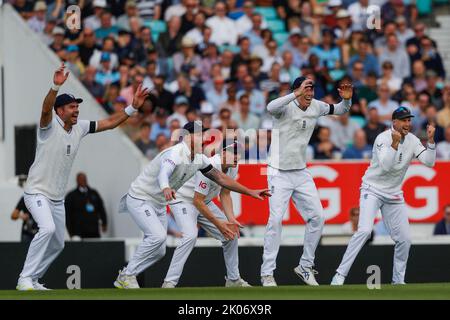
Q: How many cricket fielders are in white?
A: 5